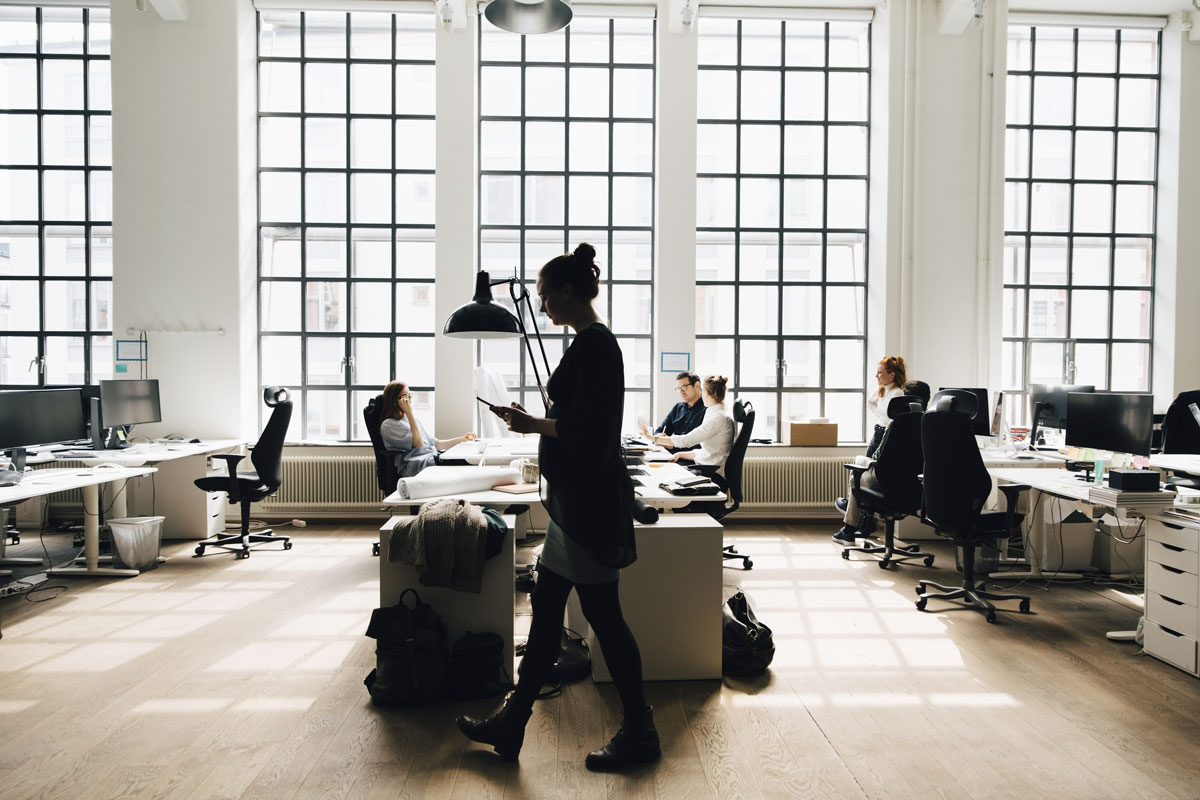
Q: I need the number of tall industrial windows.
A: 5